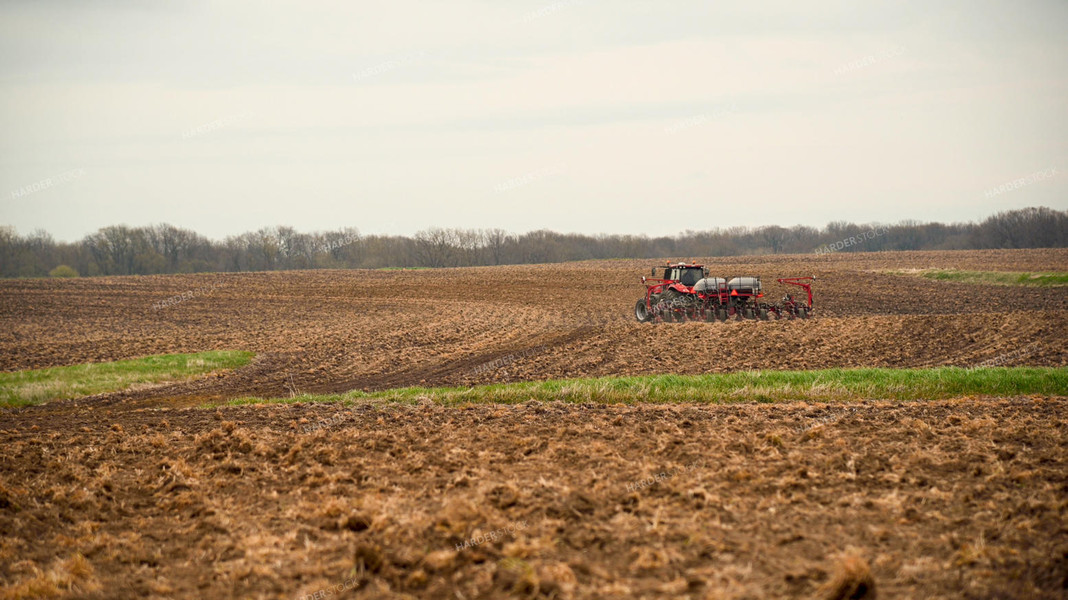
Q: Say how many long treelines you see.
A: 1